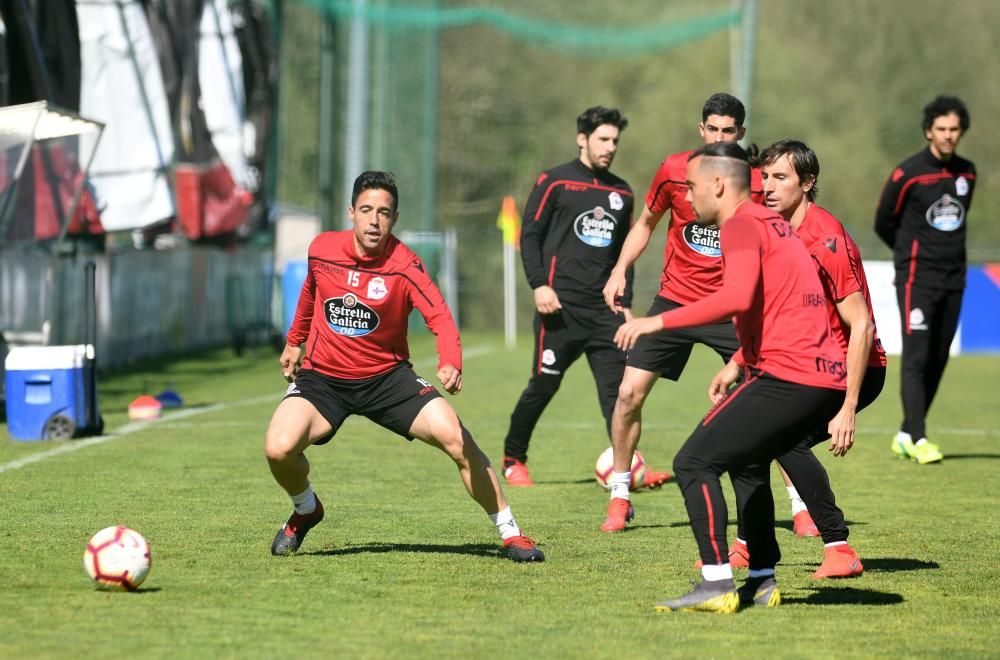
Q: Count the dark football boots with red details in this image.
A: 2